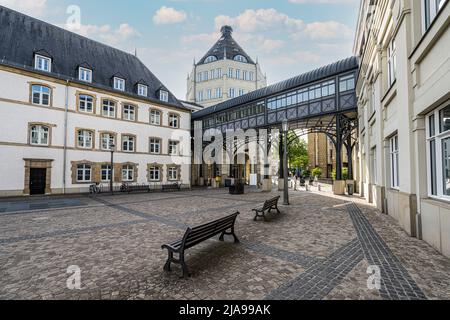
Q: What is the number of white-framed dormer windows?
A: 5